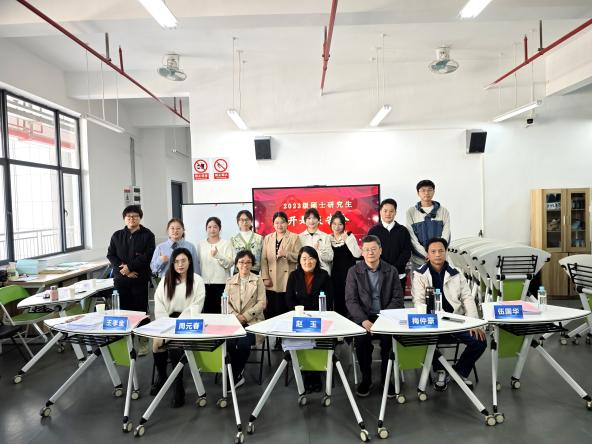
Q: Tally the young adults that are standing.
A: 9